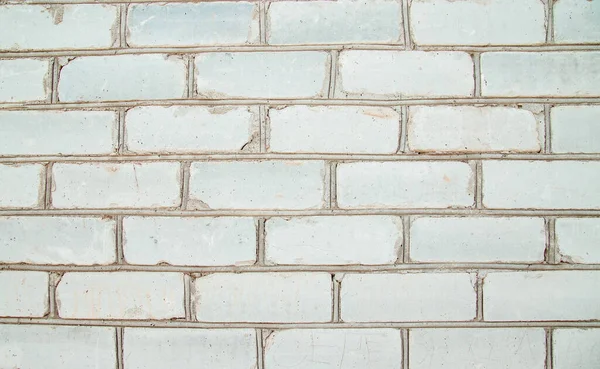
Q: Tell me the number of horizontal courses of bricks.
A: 7